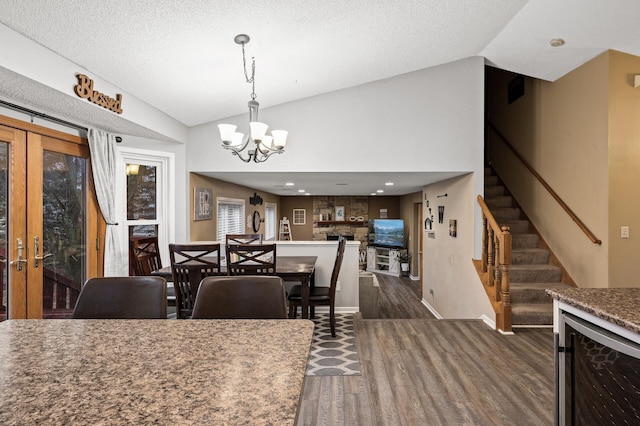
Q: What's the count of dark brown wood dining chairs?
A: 5